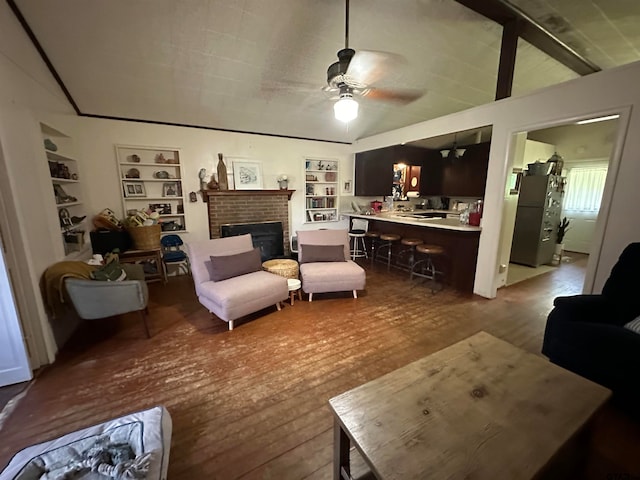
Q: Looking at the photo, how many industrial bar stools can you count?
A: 4